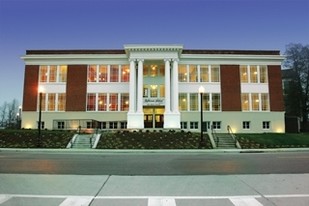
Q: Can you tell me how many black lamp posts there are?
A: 2